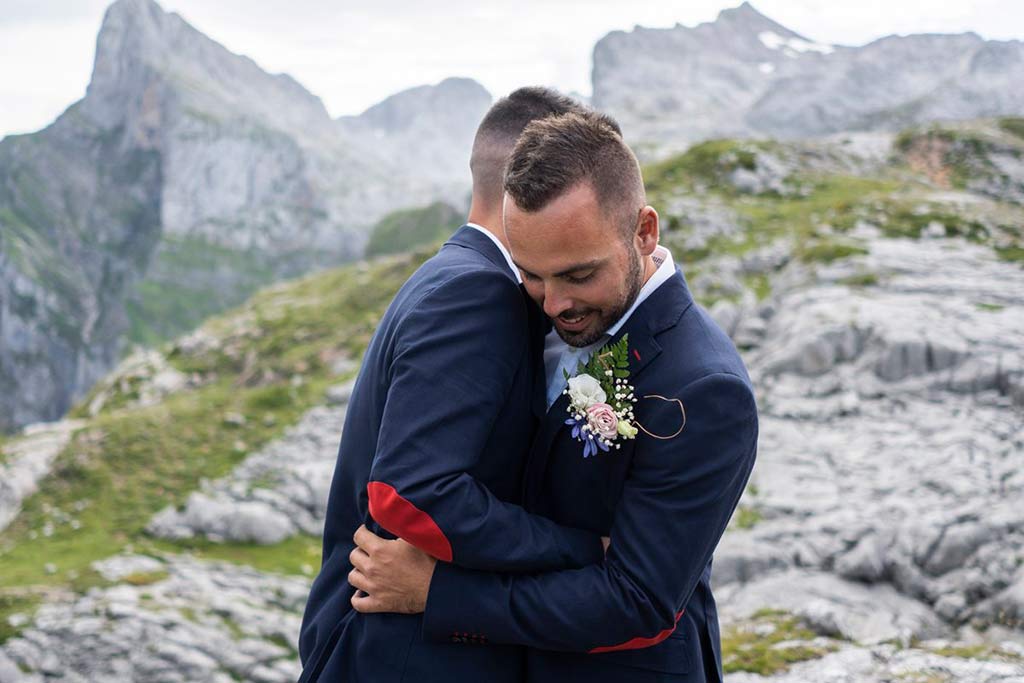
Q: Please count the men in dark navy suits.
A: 2